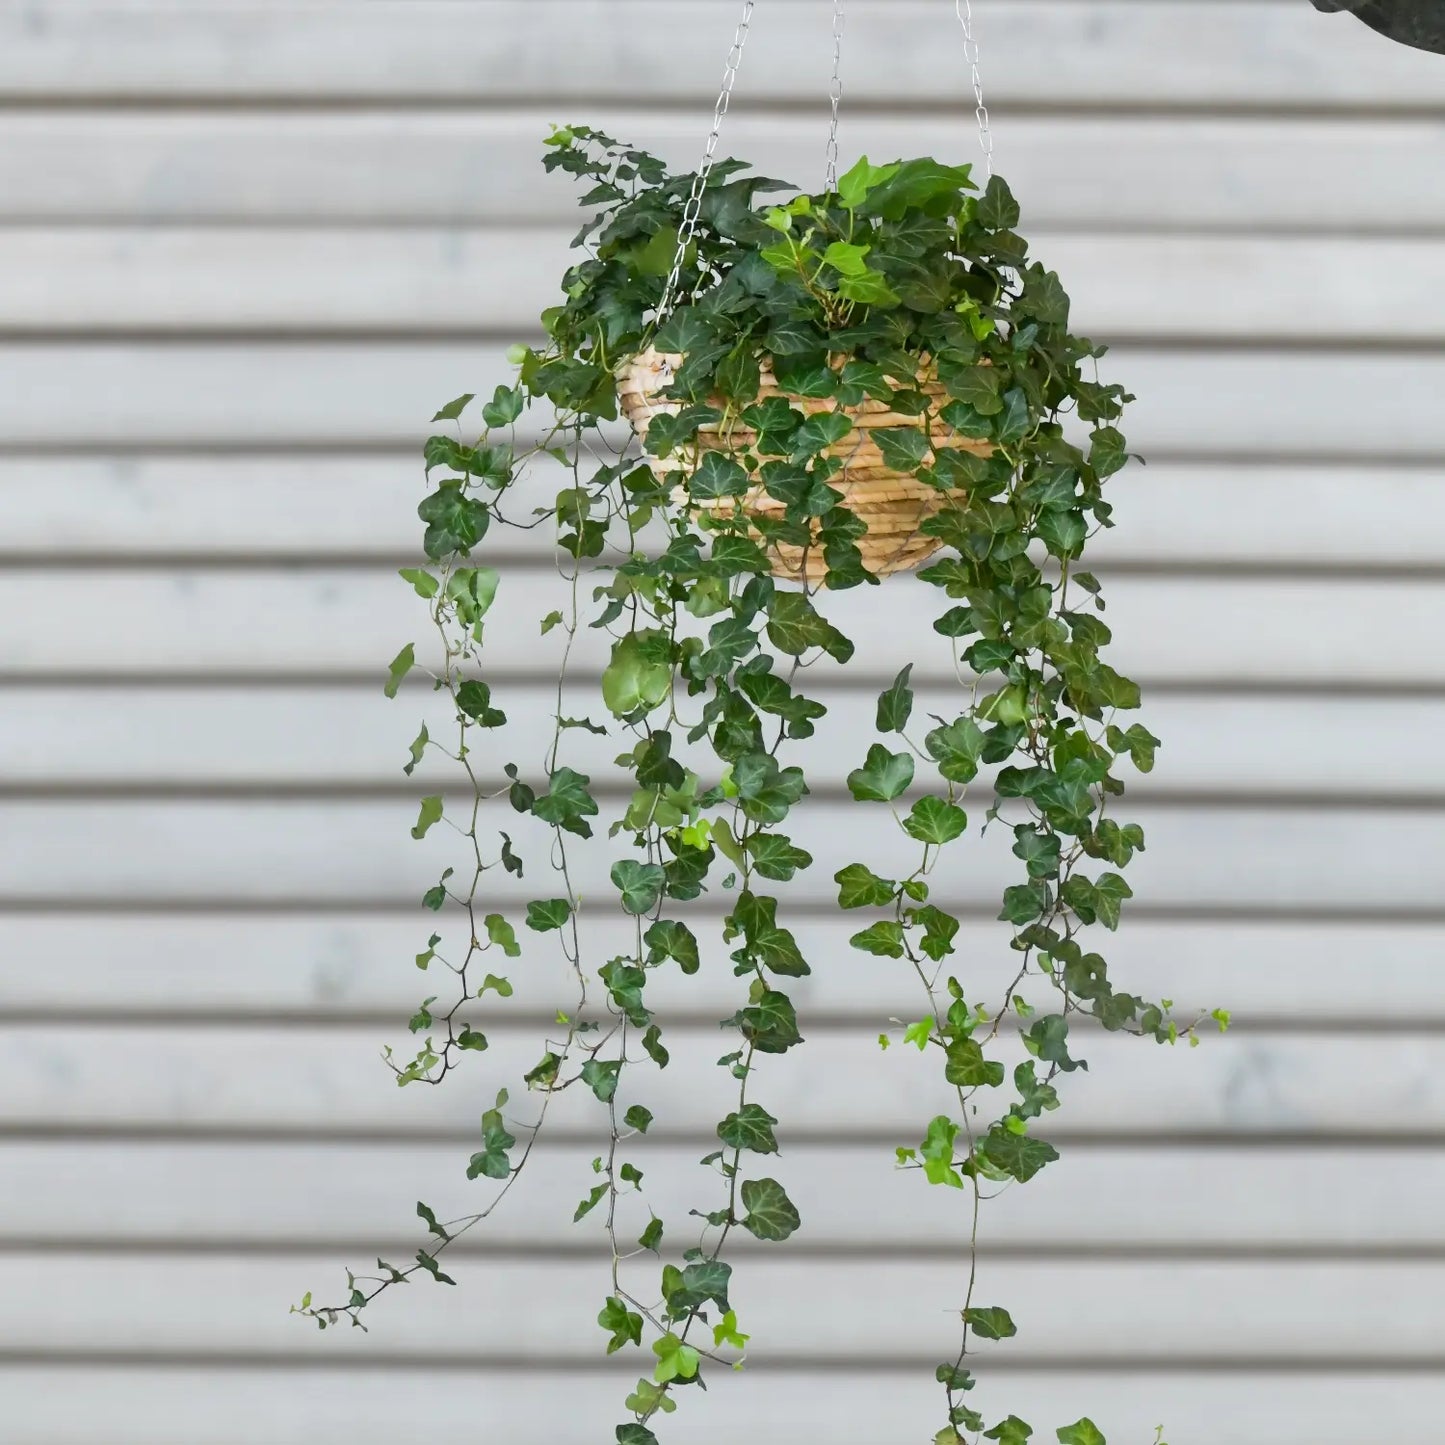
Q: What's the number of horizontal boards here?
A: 13